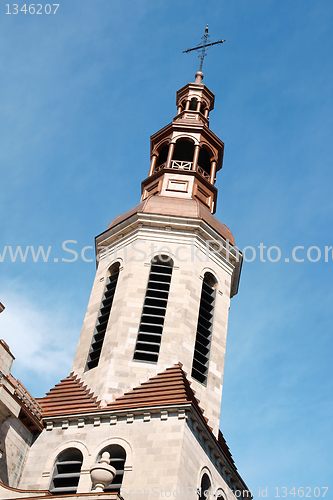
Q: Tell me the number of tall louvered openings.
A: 3